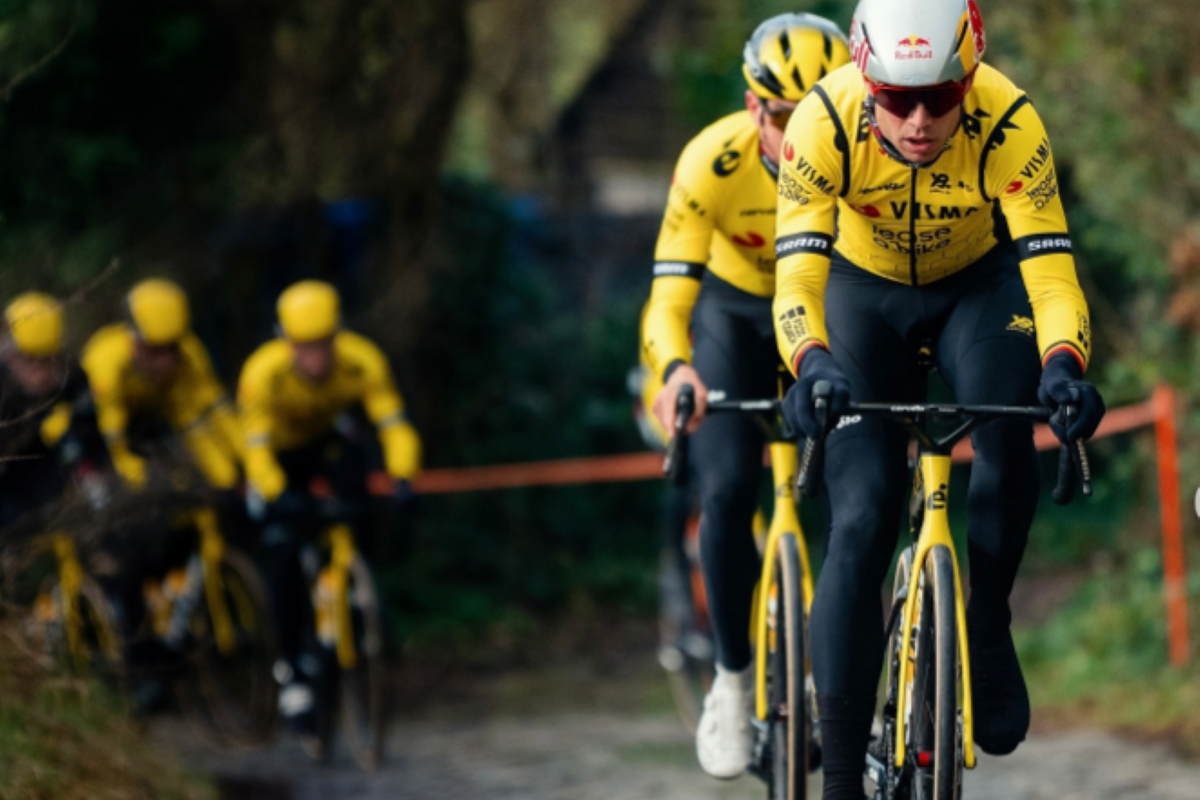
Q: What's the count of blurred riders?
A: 3